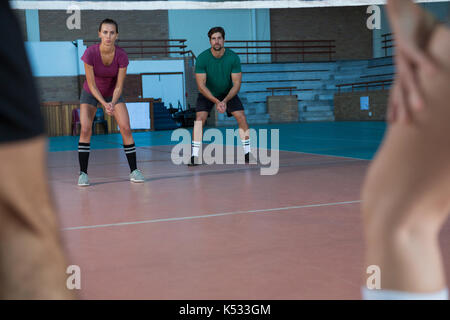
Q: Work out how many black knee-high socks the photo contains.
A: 2